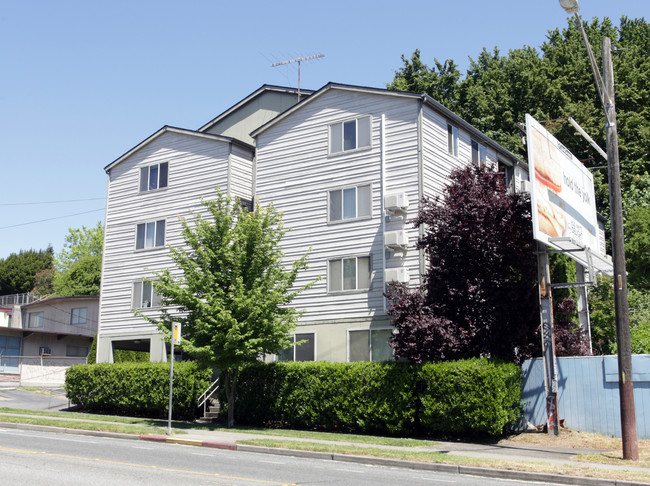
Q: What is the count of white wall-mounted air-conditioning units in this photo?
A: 3